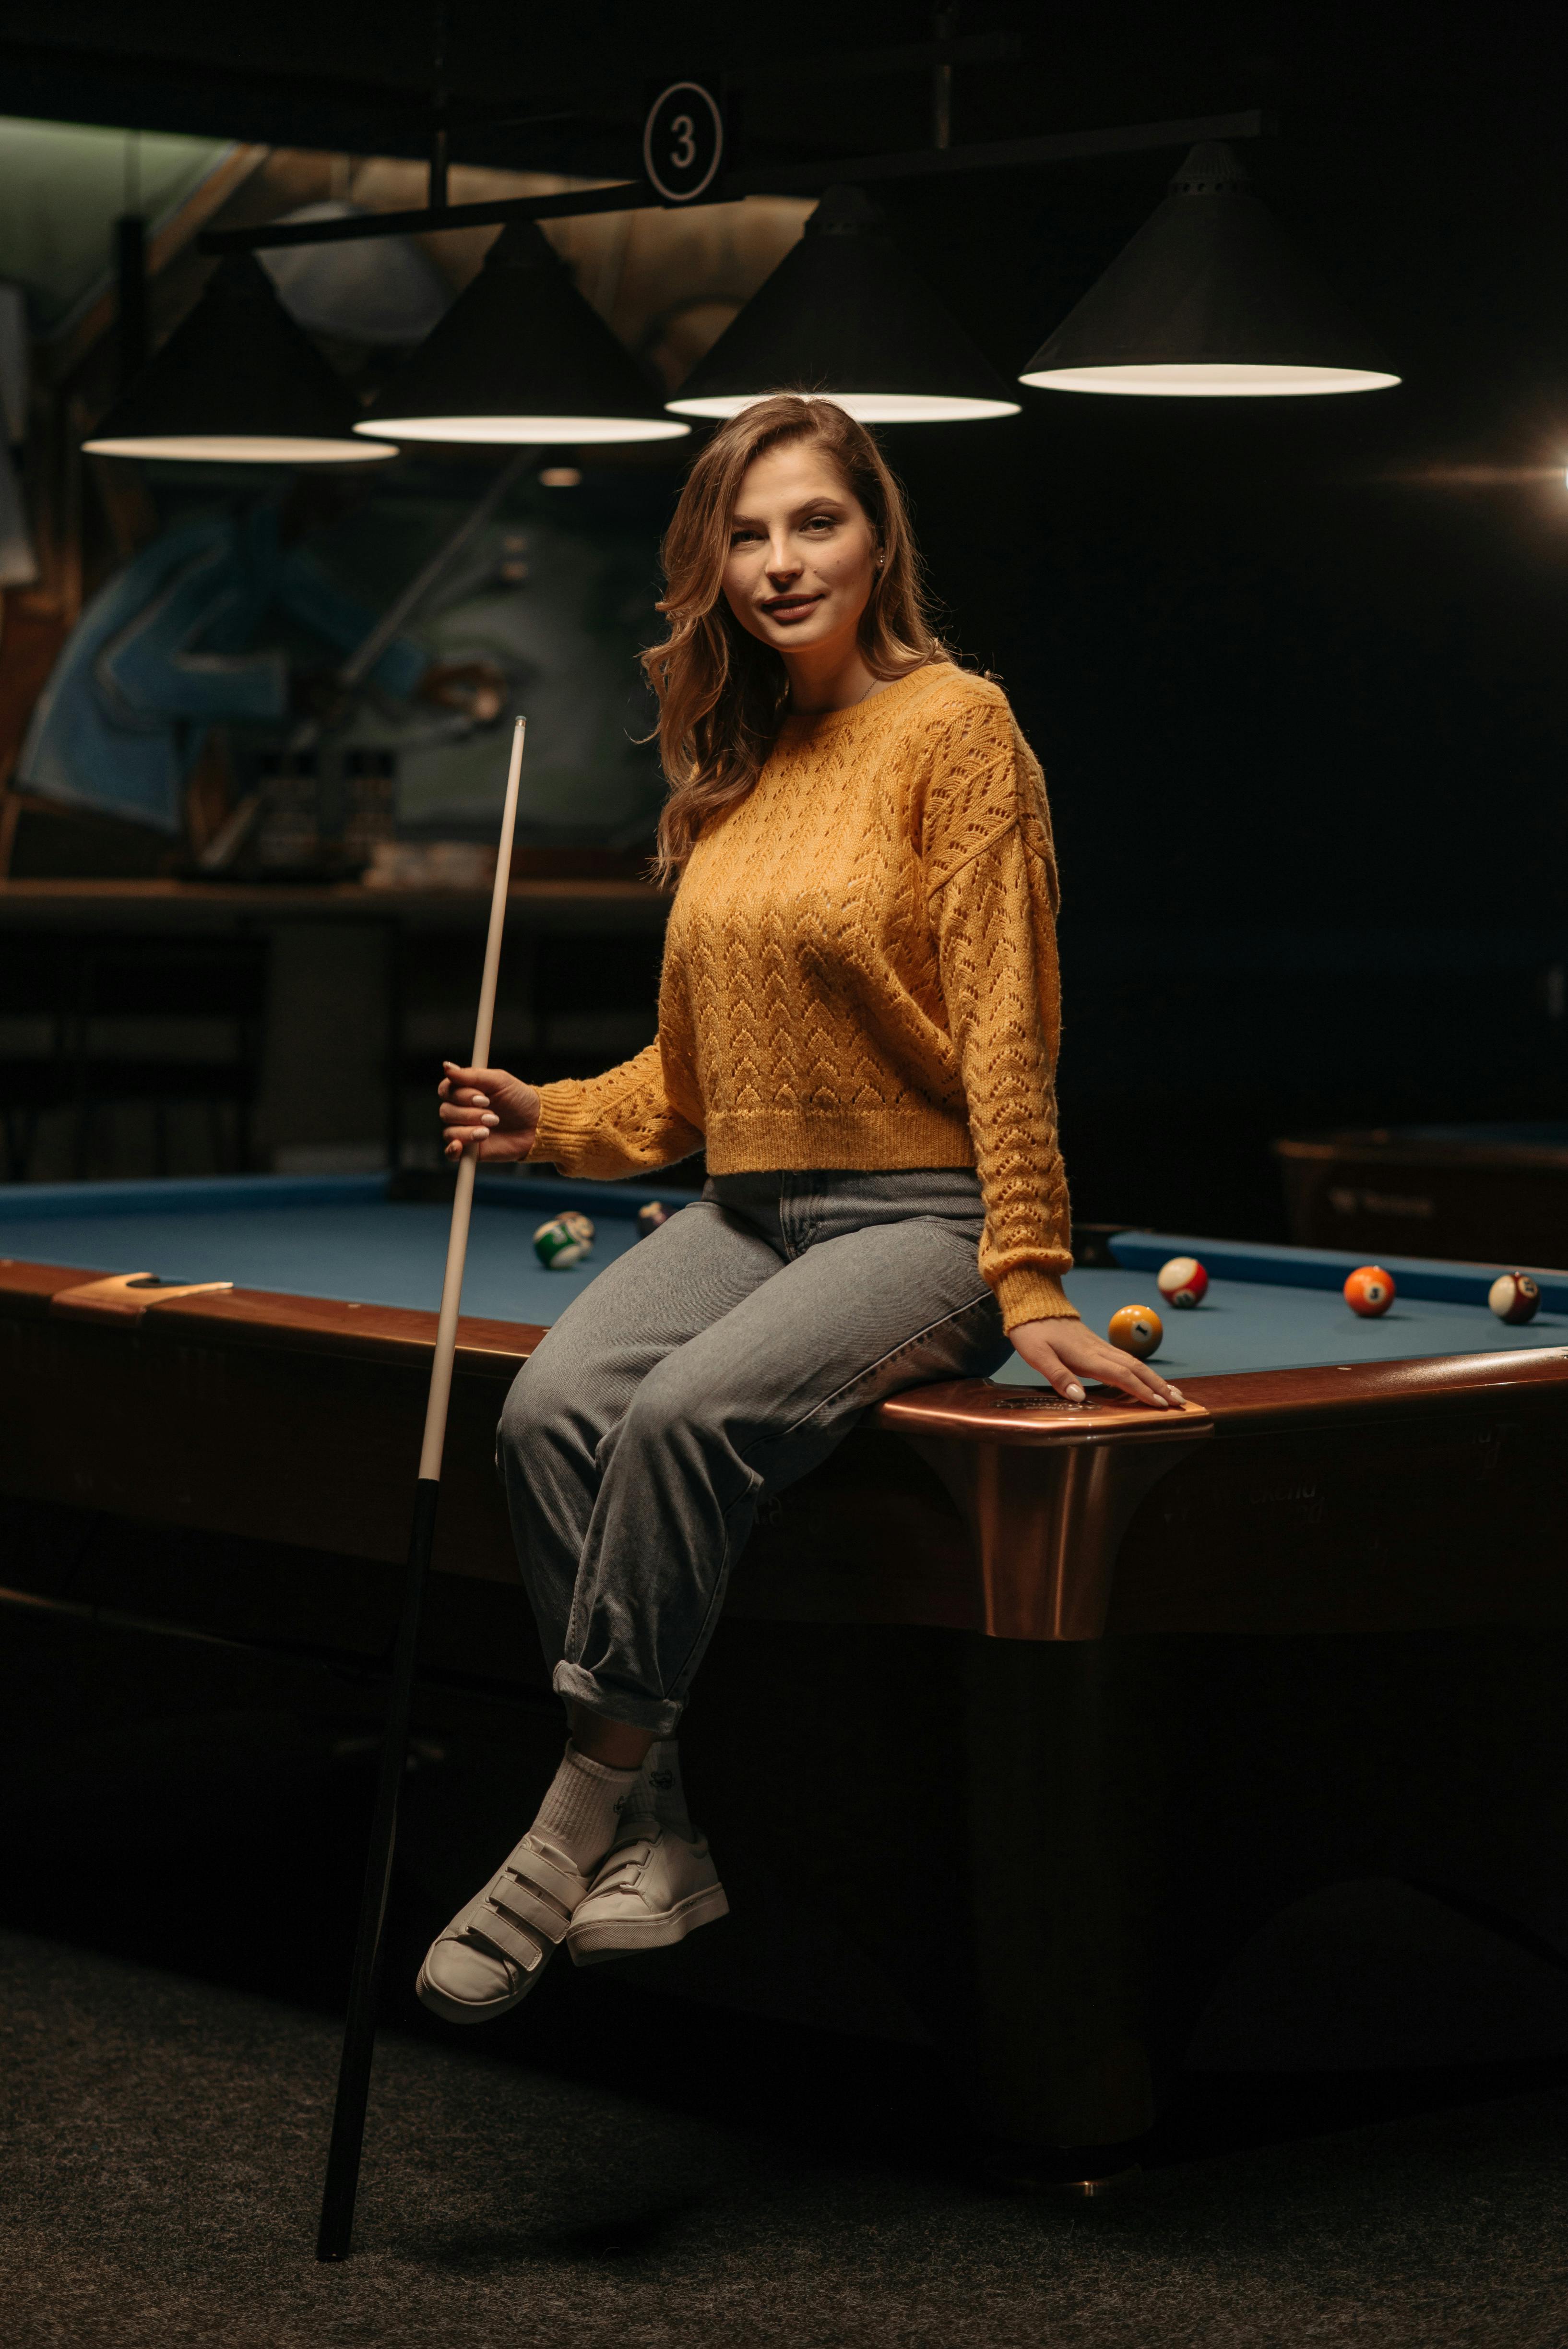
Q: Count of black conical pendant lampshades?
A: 4